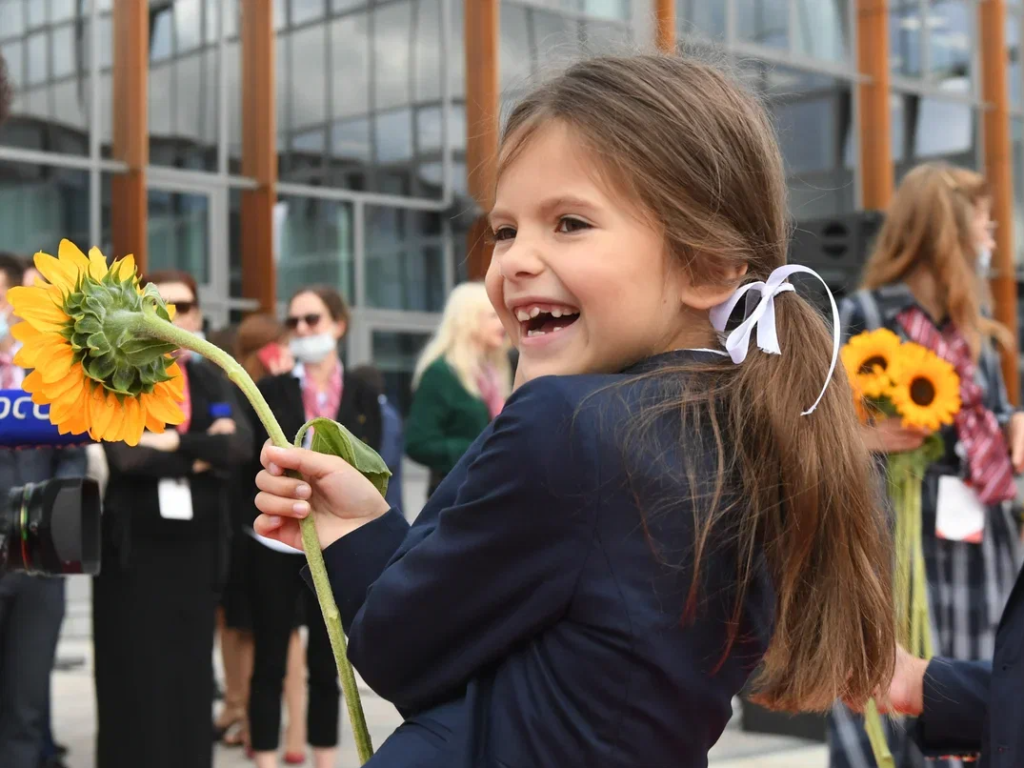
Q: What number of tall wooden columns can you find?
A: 6